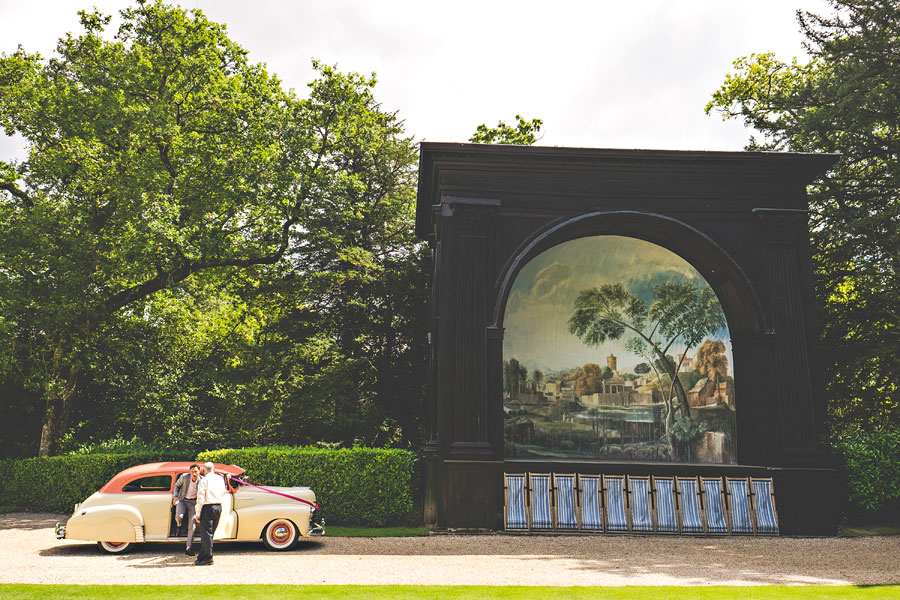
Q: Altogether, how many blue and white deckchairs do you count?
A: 11